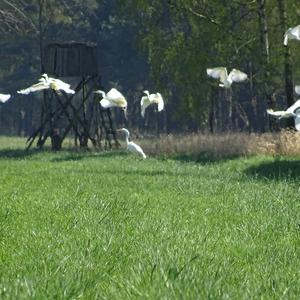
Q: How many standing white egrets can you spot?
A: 1